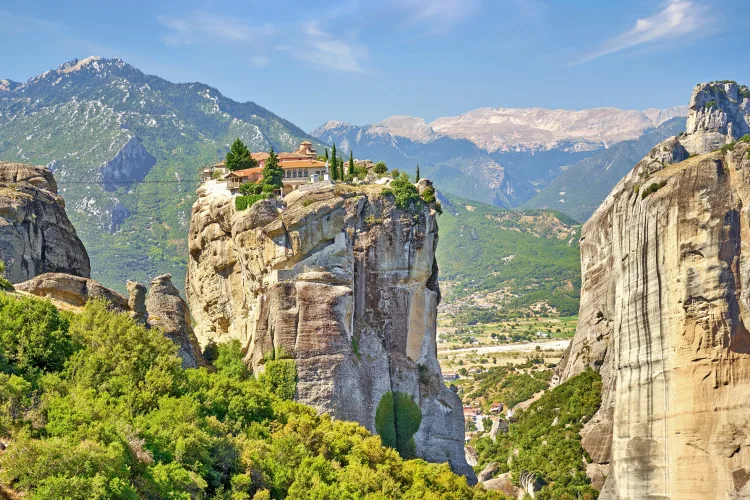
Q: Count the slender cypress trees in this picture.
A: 5